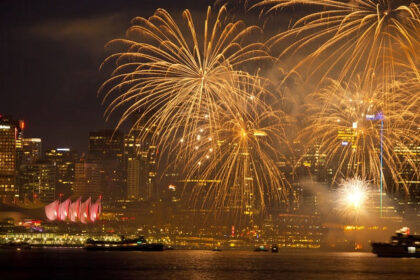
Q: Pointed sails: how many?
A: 5